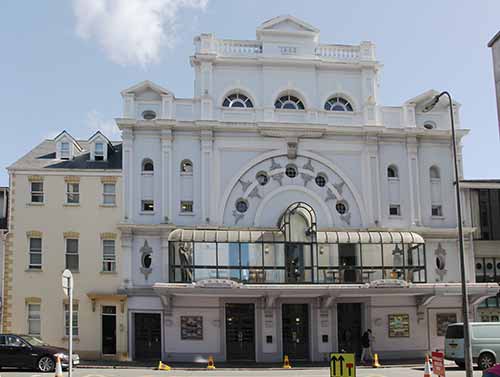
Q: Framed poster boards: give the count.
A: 3